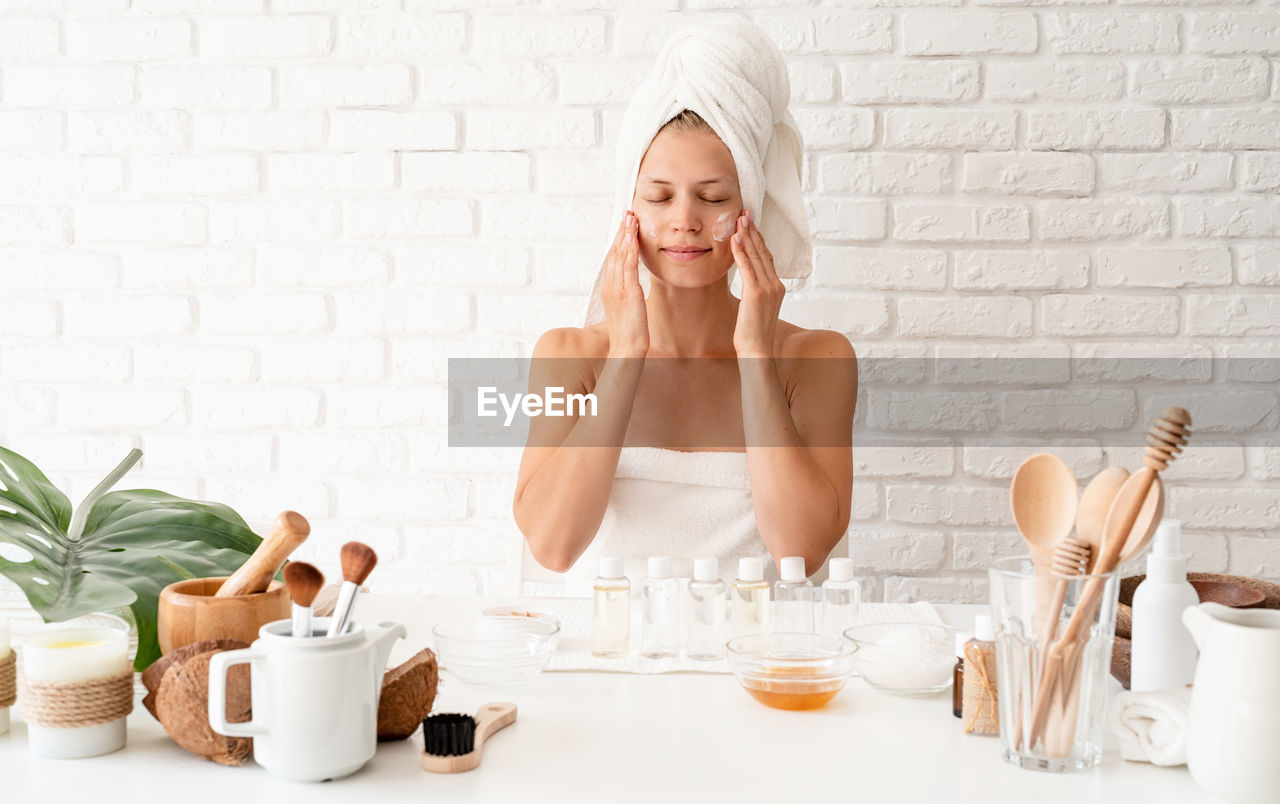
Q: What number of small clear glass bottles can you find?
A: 6